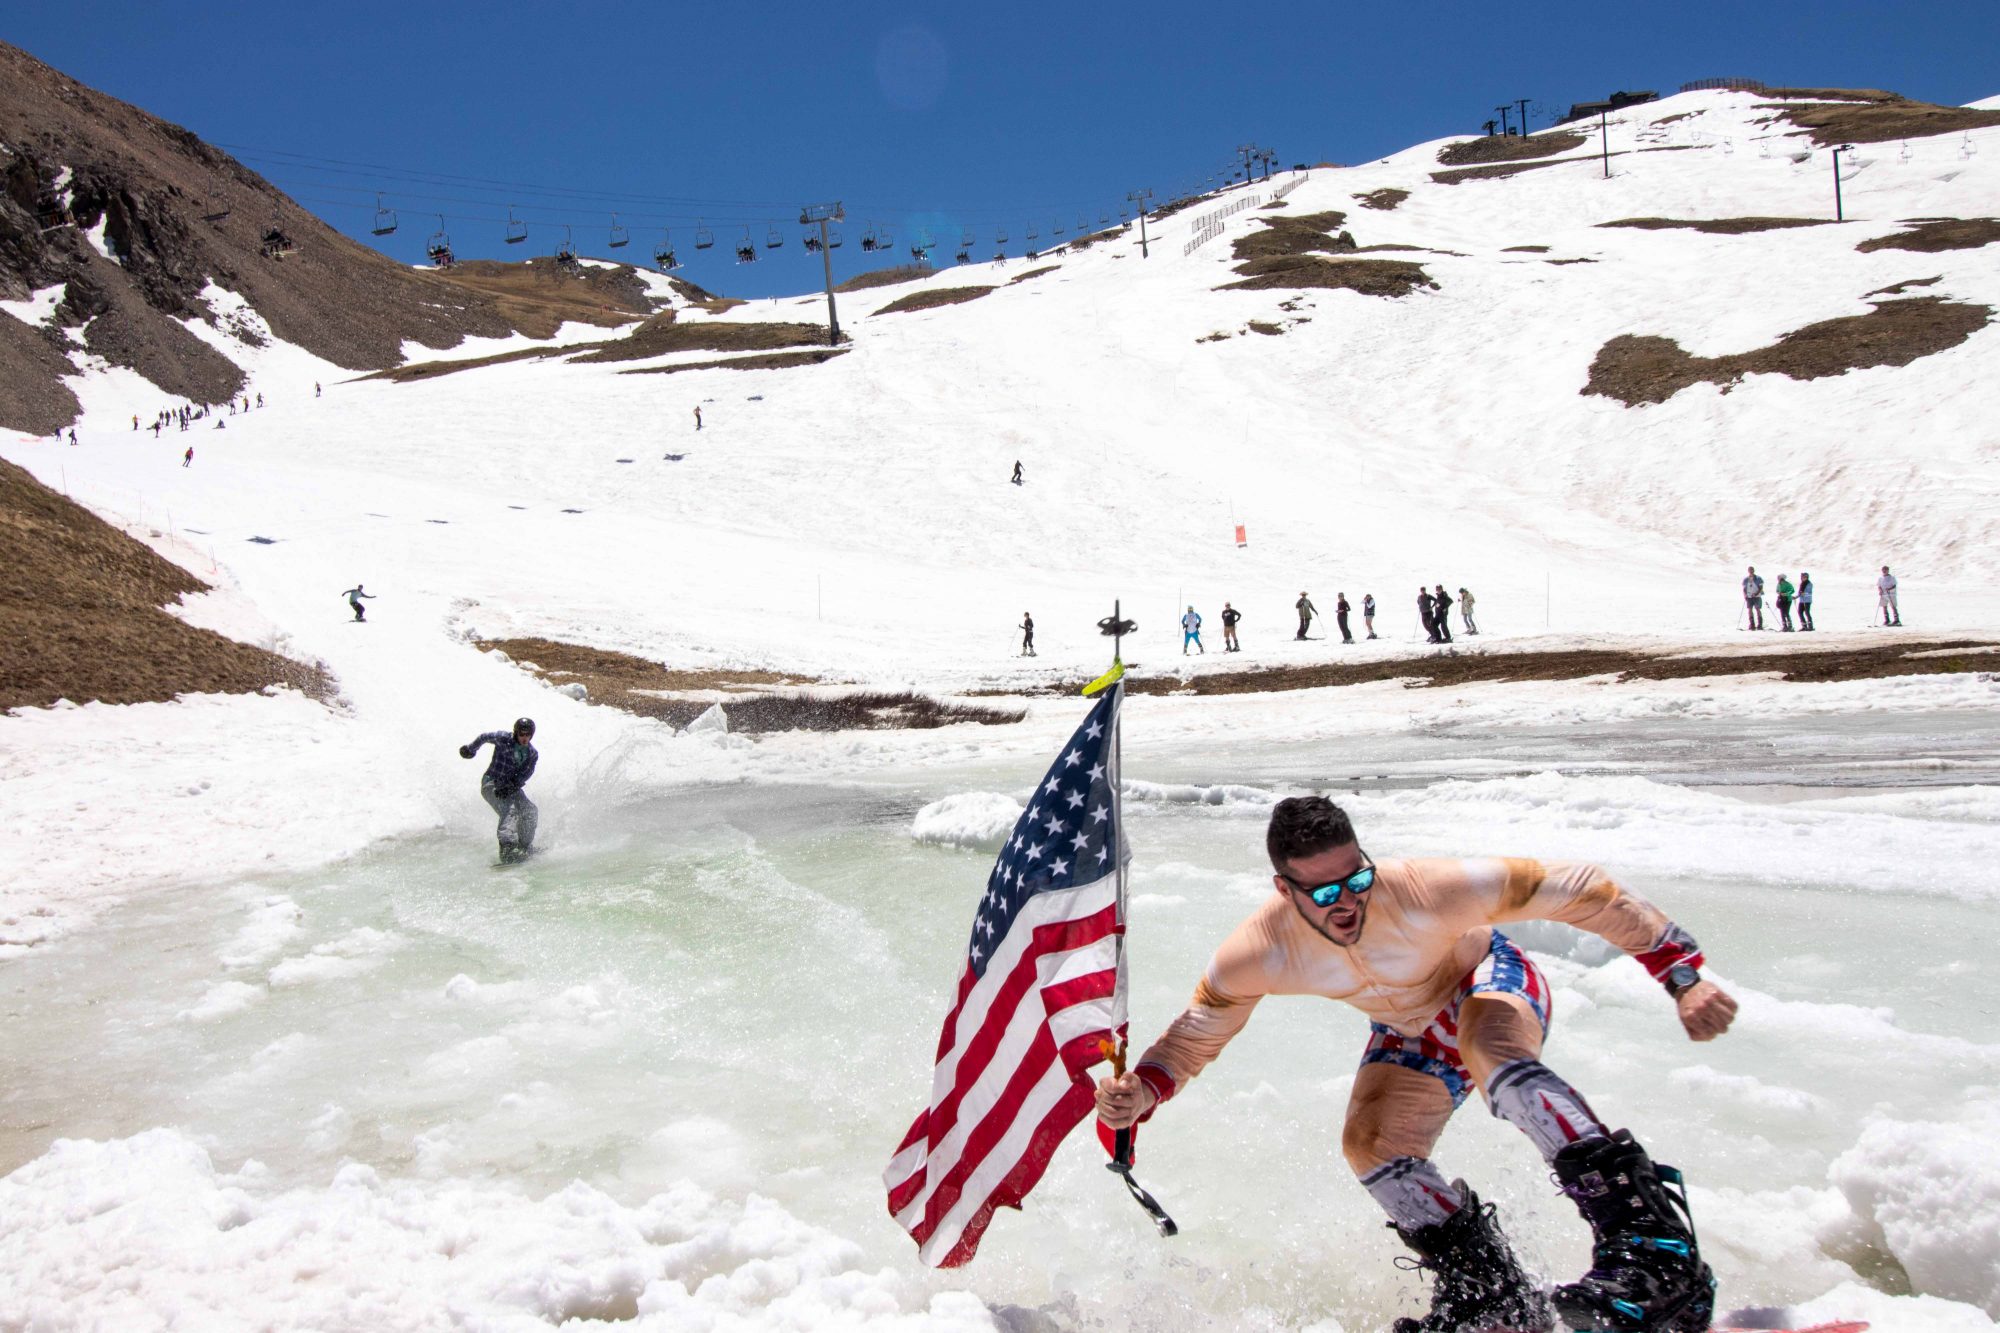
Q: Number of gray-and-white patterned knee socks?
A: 2